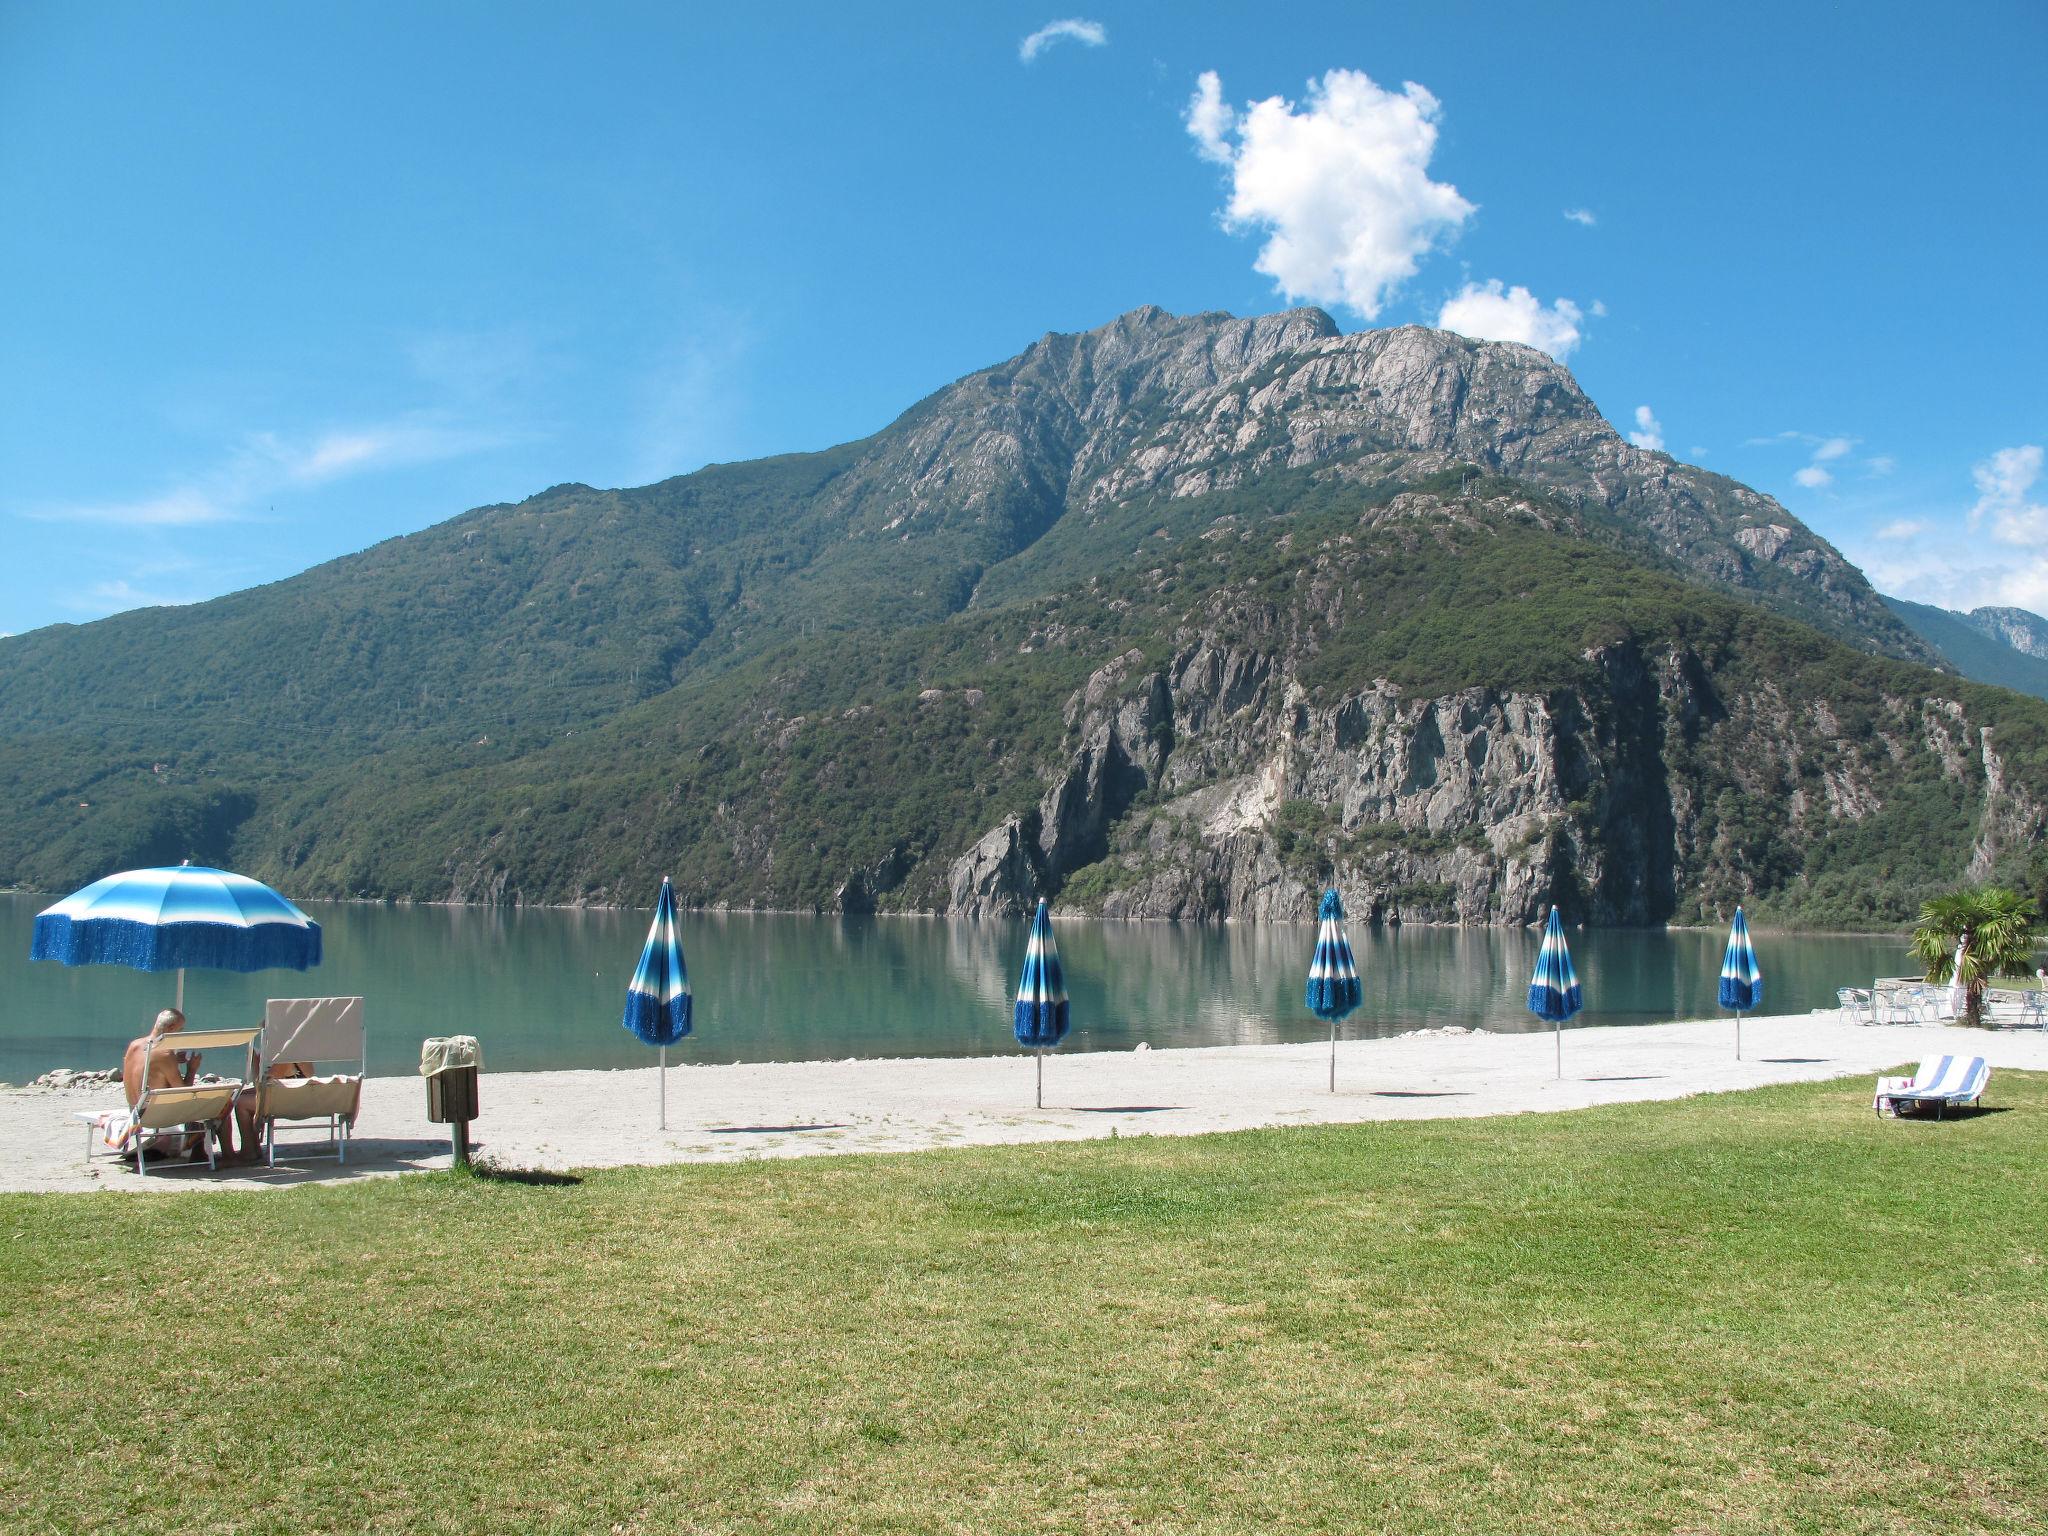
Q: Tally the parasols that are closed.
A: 5